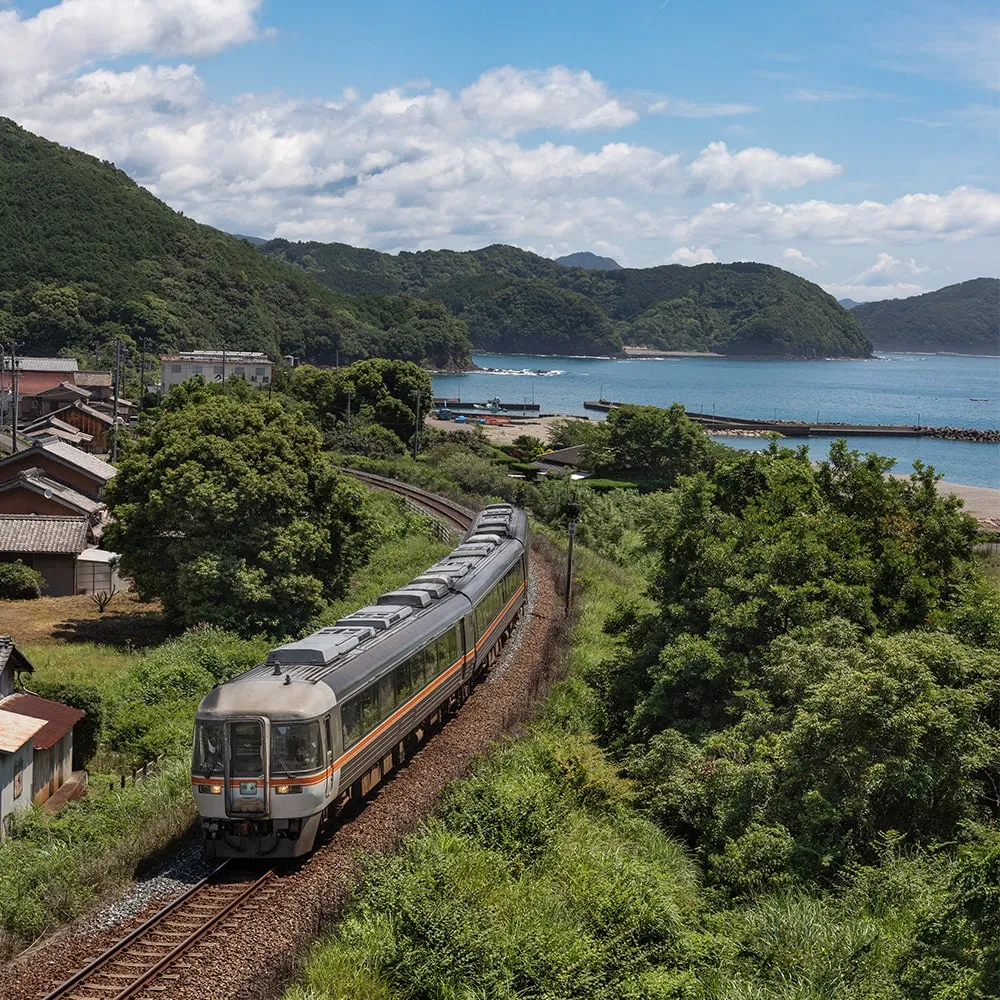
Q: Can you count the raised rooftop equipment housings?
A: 12